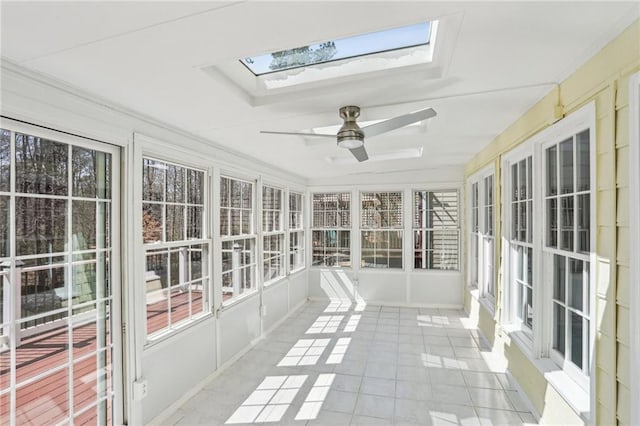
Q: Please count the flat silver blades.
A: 3